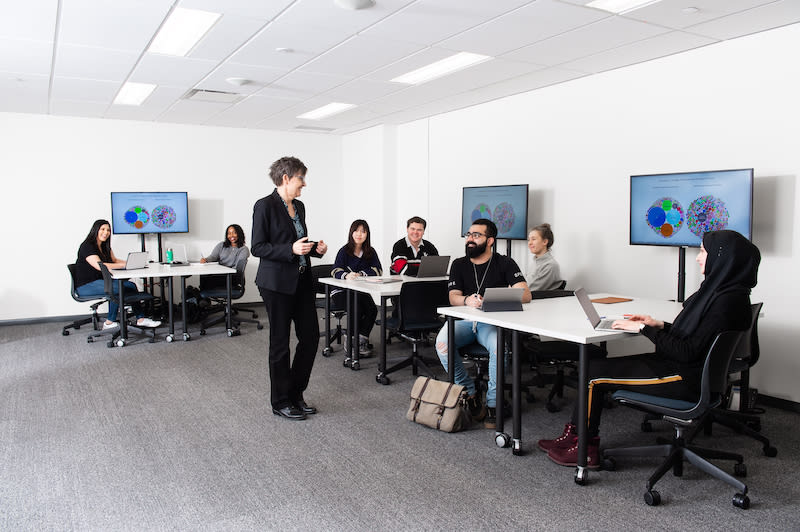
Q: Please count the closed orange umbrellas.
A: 0